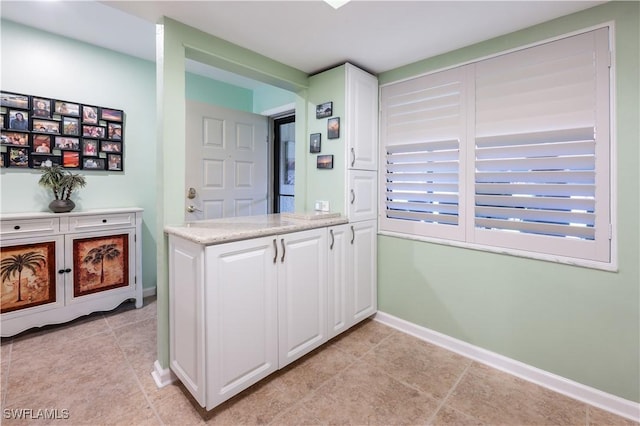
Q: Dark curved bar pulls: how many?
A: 6